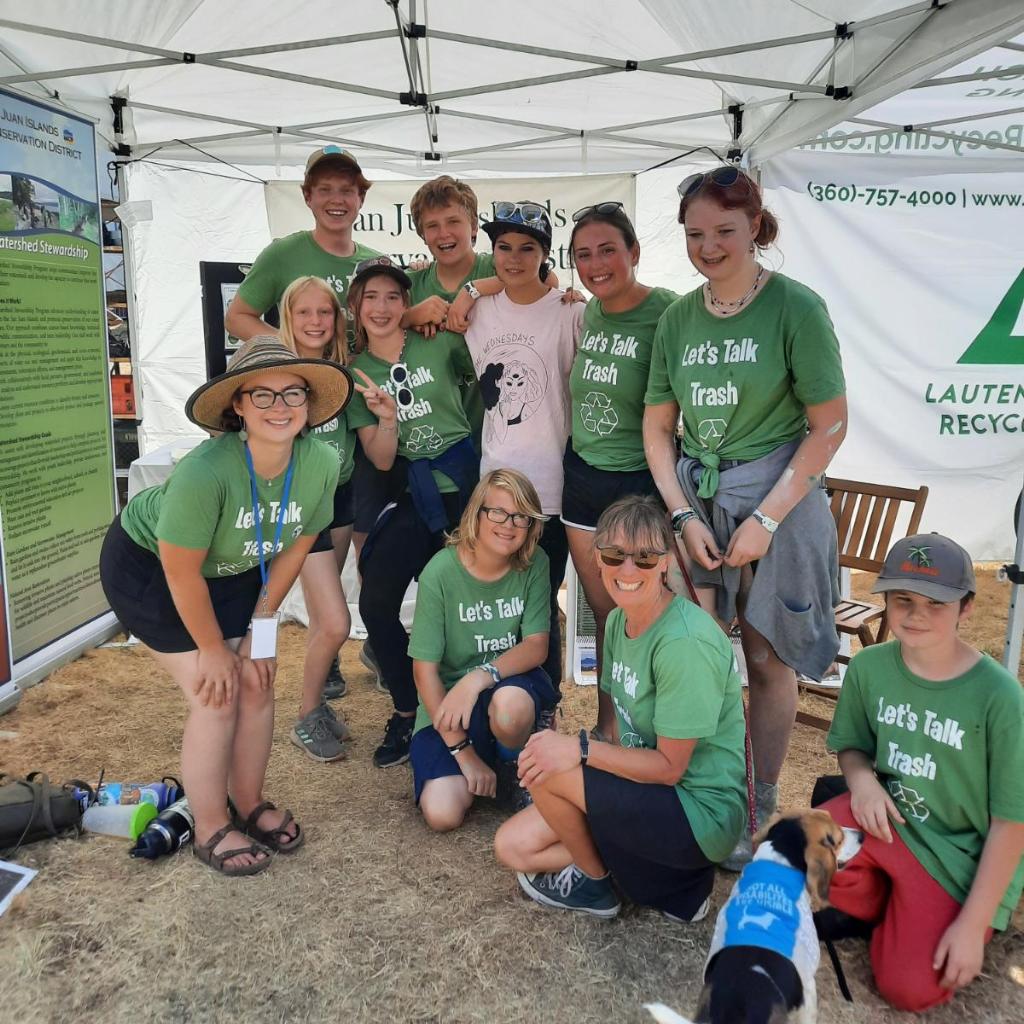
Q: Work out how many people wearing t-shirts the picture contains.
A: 11